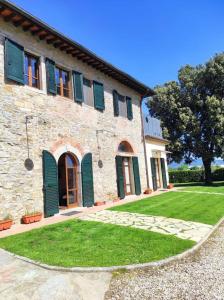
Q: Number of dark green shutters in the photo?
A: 12